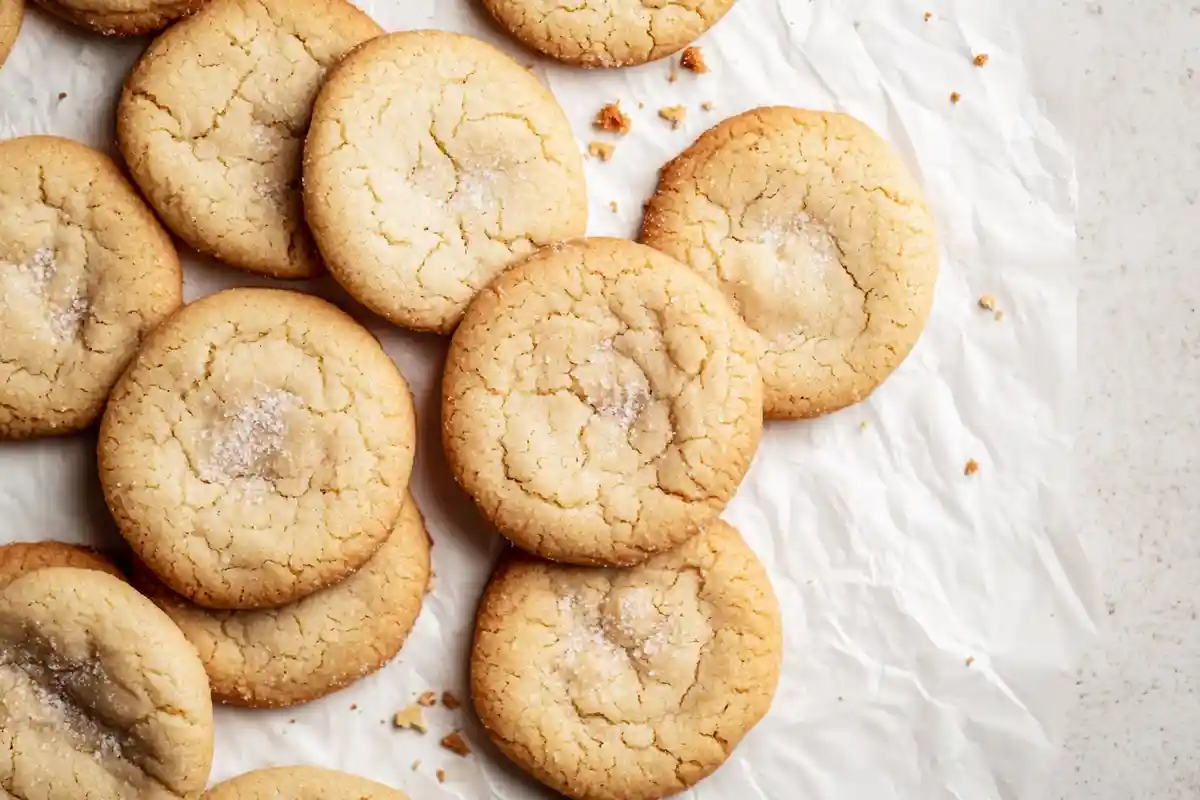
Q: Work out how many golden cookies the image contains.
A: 14